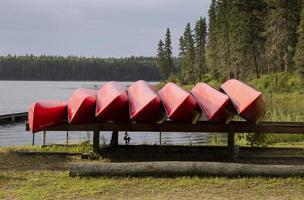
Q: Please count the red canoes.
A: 7